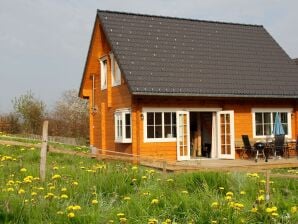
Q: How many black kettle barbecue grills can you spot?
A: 1